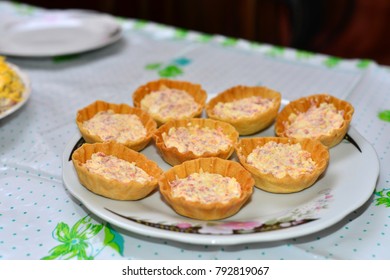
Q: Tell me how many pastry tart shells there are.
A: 8